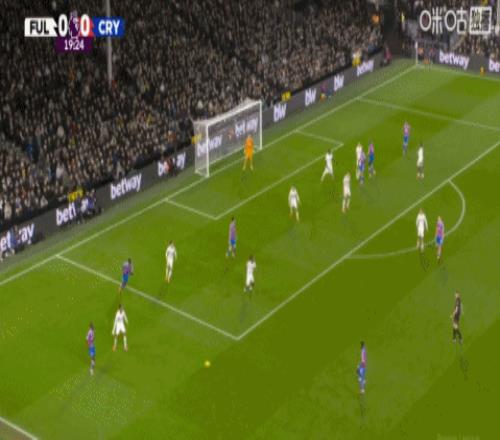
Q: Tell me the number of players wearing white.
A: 9